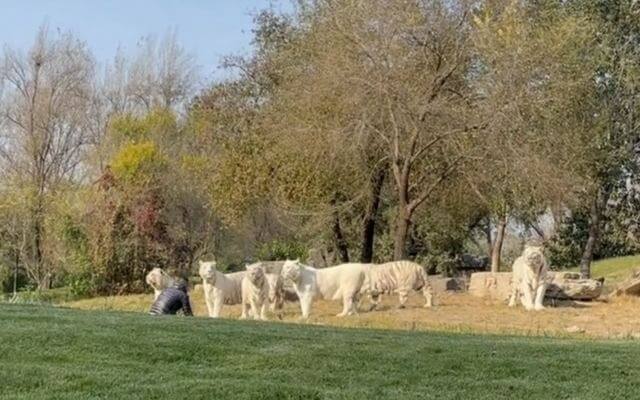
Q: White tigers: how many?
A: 6